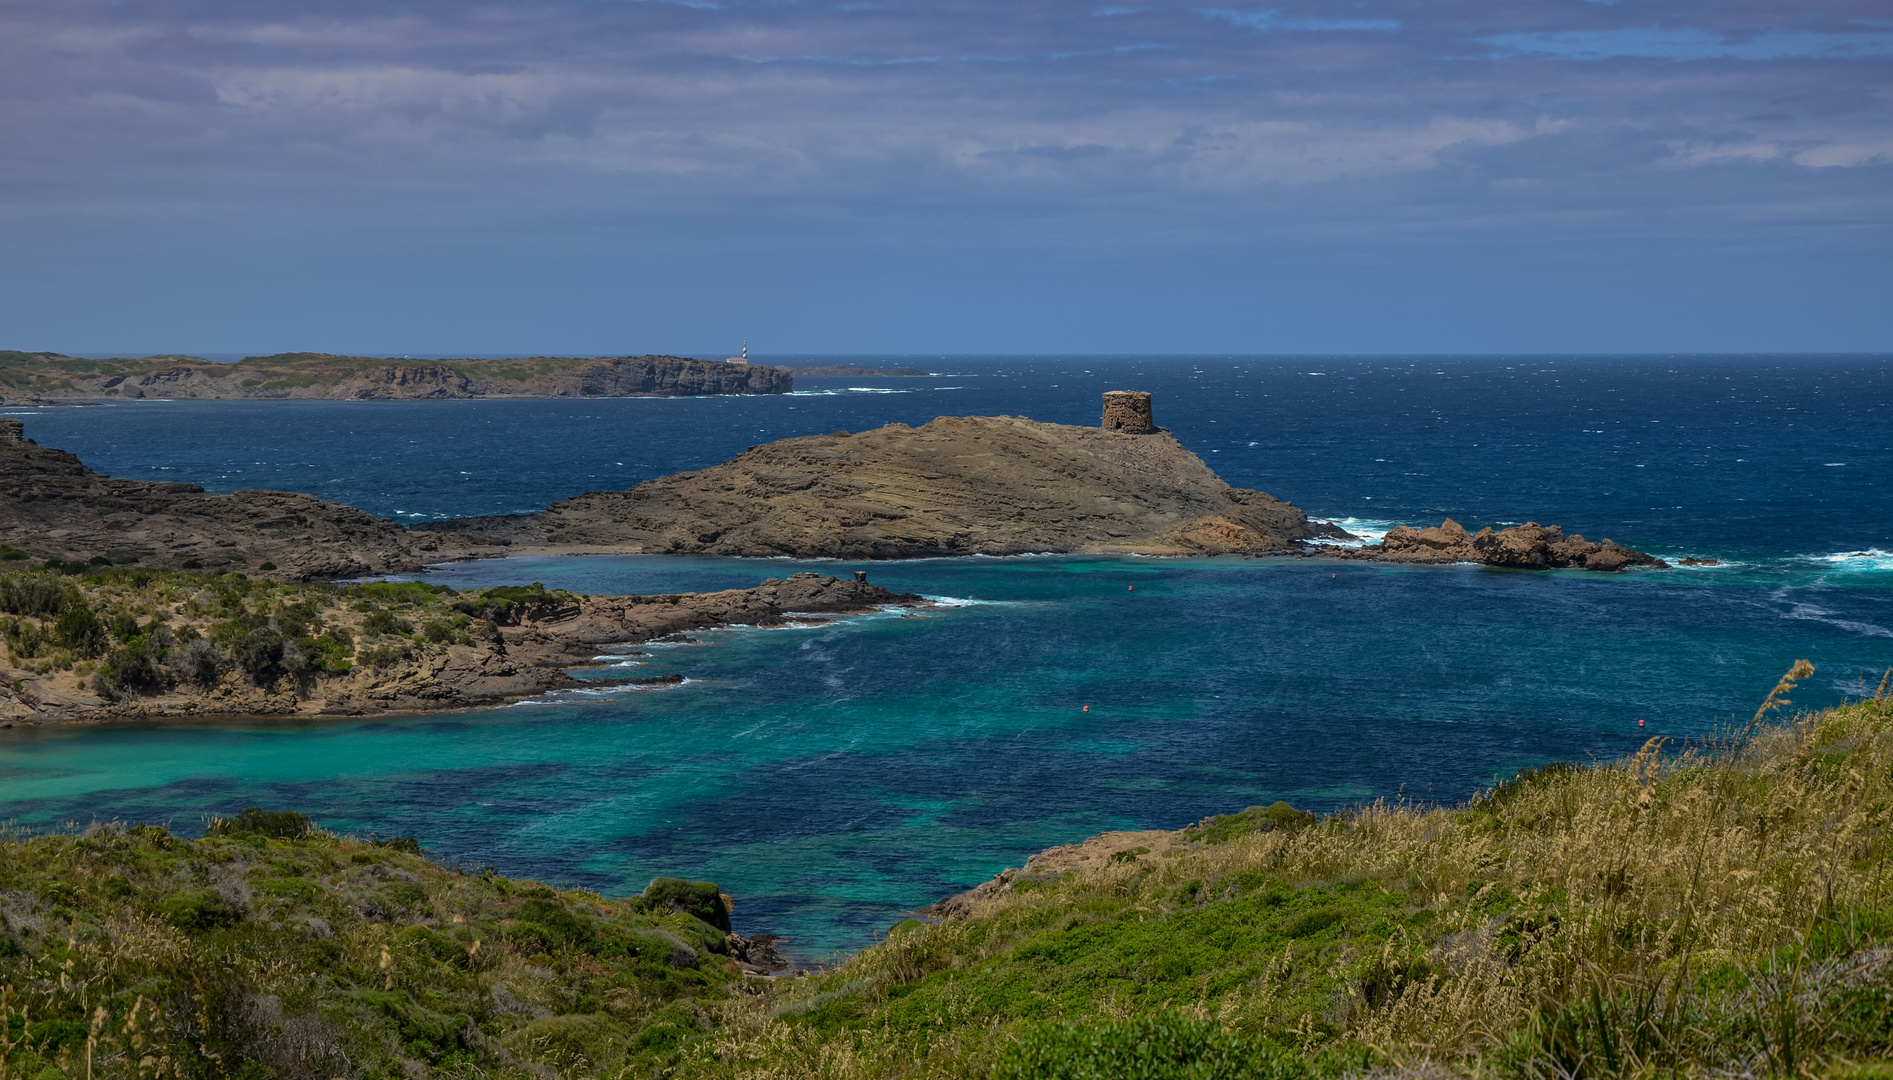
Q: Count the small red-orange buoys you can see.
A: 4